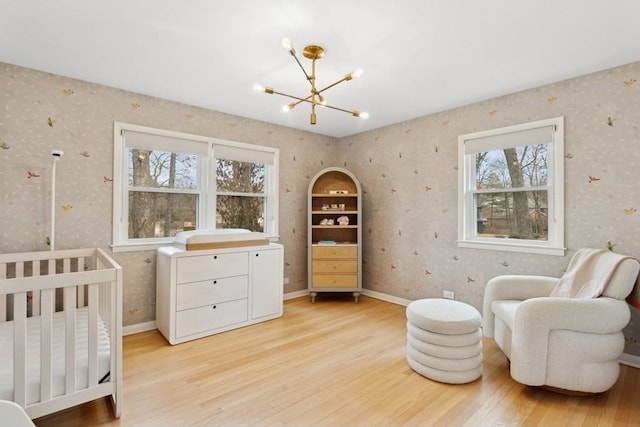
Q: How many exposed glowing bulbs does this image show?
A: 6